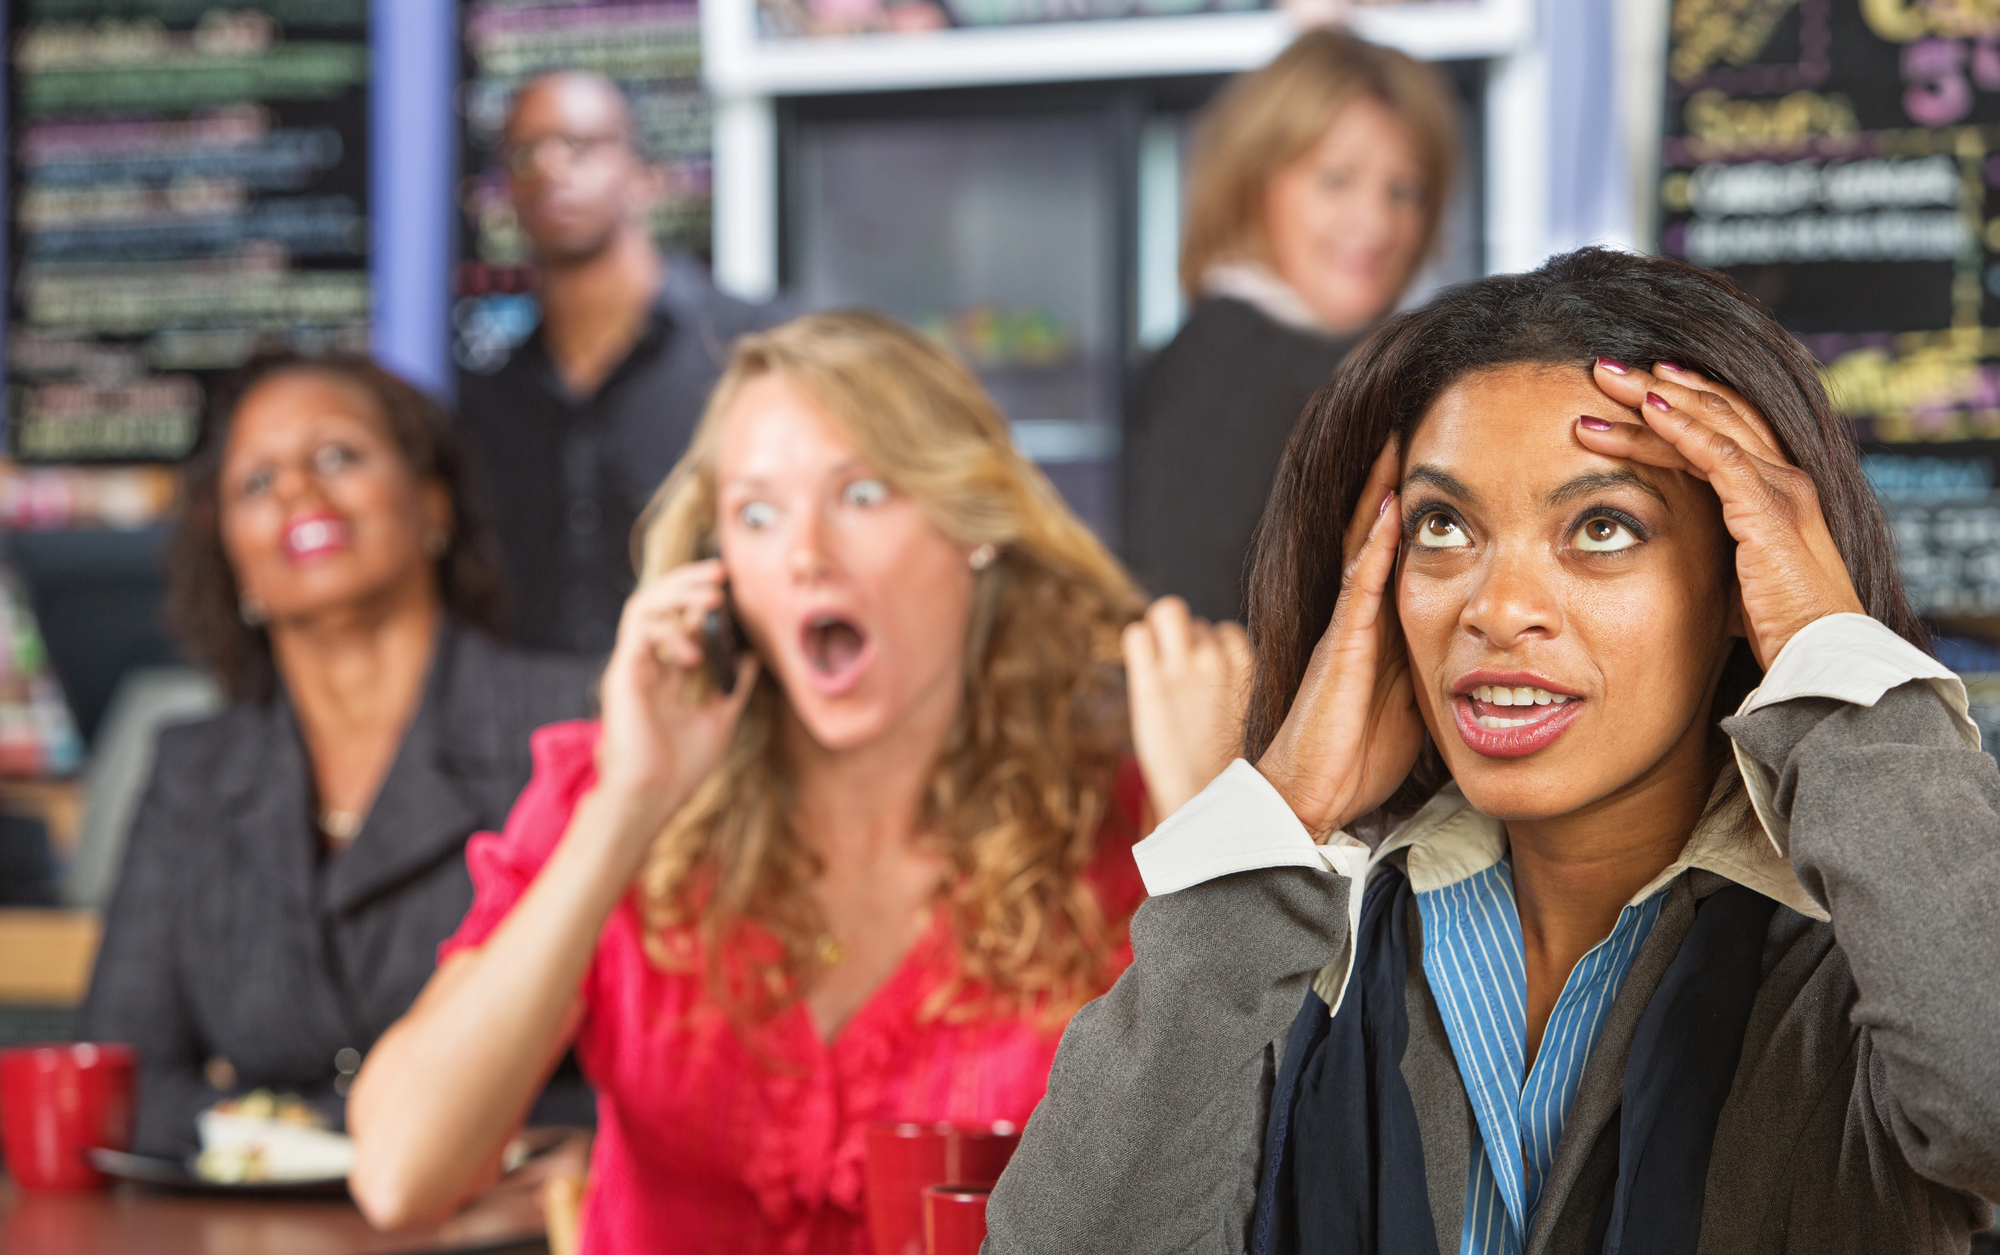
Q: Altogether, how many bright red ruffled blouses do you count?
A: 1